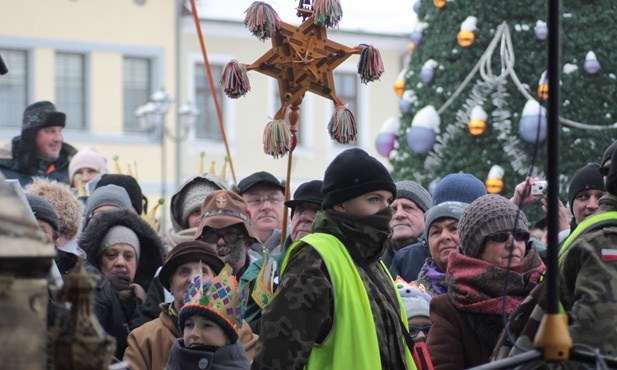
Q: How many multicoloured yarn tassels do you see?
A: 6